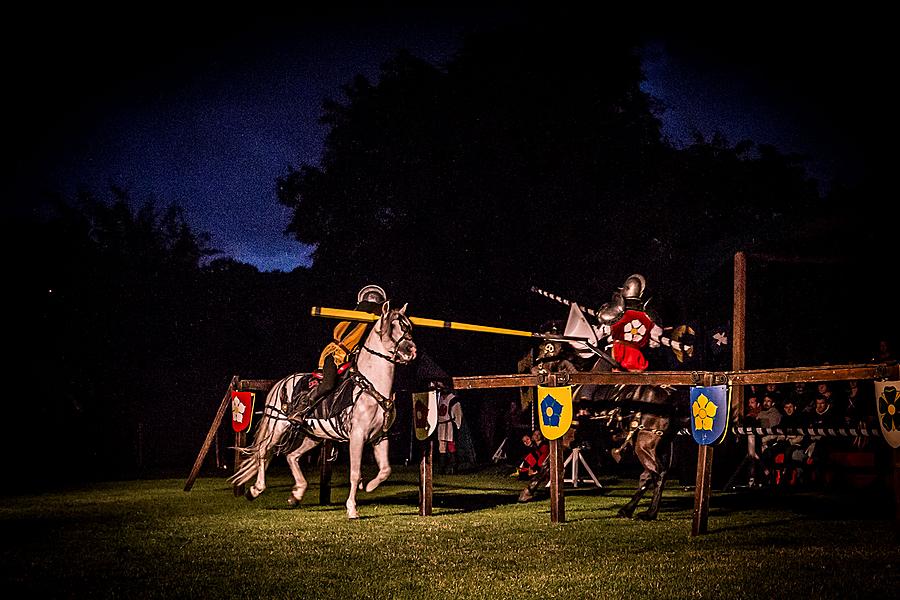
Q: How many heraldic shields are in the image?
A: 5